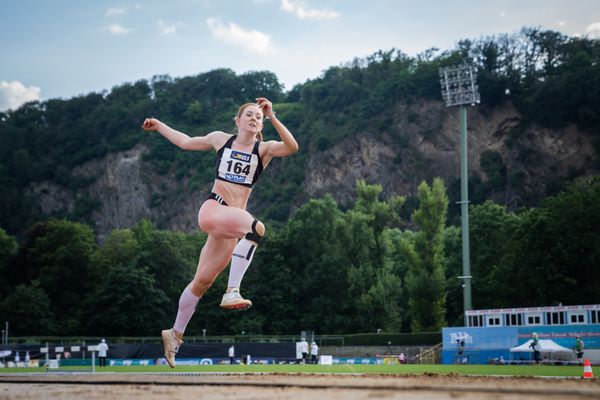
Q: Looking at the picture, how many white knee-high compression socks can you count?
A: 2